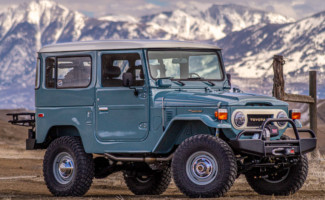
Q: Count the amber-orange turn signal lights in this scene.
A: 2